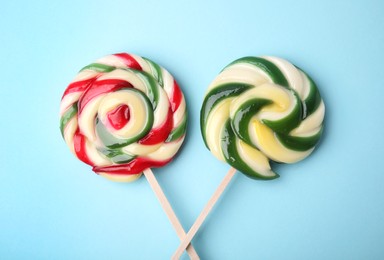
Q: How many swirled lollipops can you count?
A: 2